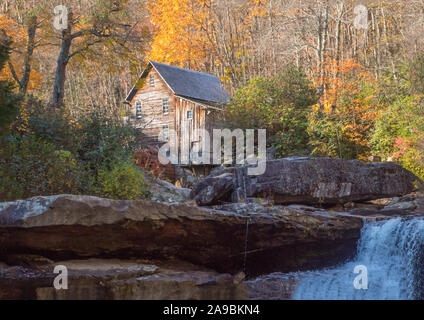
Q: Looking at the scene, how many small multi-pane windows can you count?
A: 5